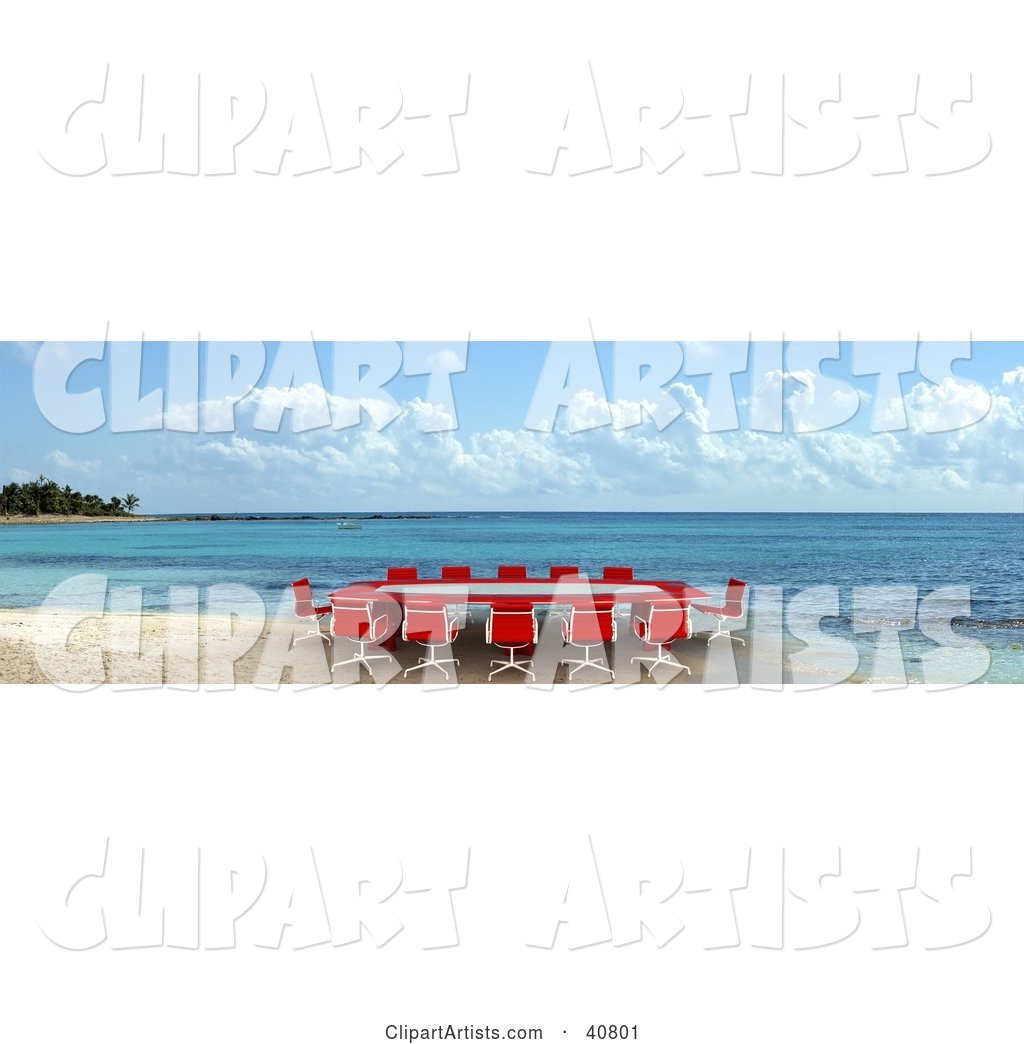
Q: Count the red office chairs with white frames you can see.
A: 12